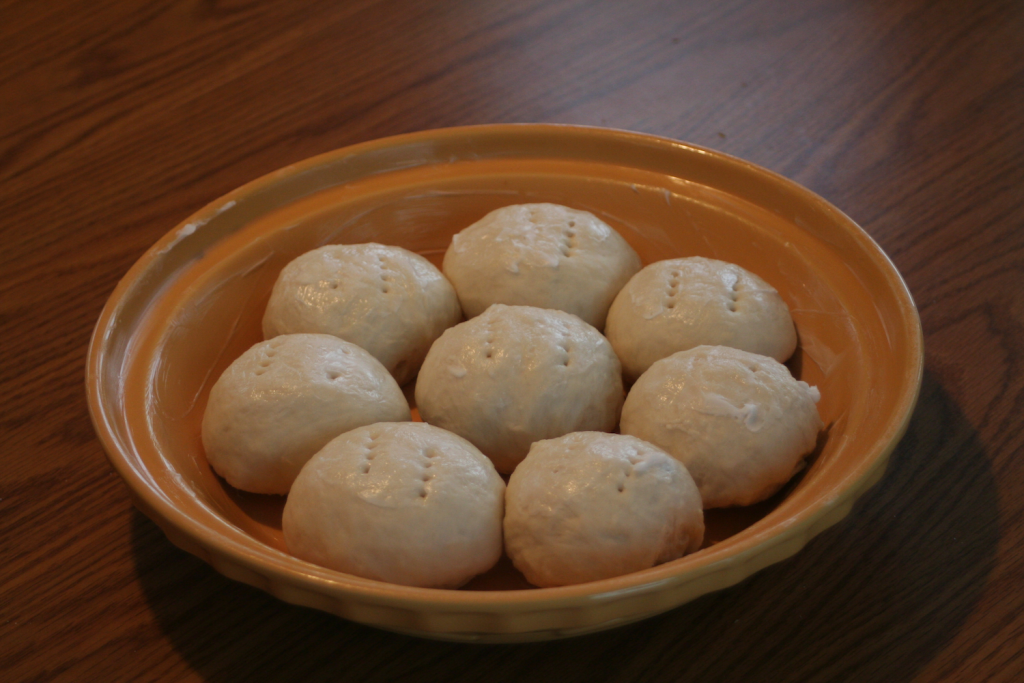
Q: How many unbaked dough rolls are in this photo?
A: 8